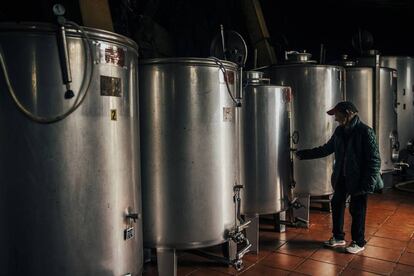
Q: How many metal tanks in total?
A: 6